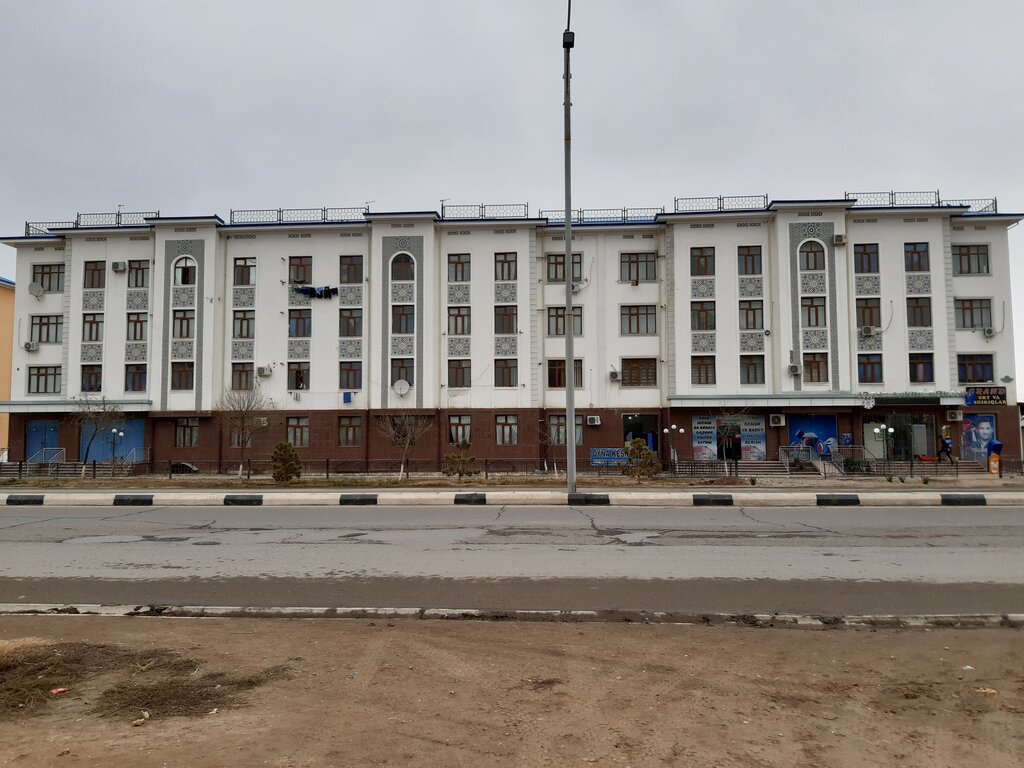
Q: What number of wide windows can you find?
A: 13